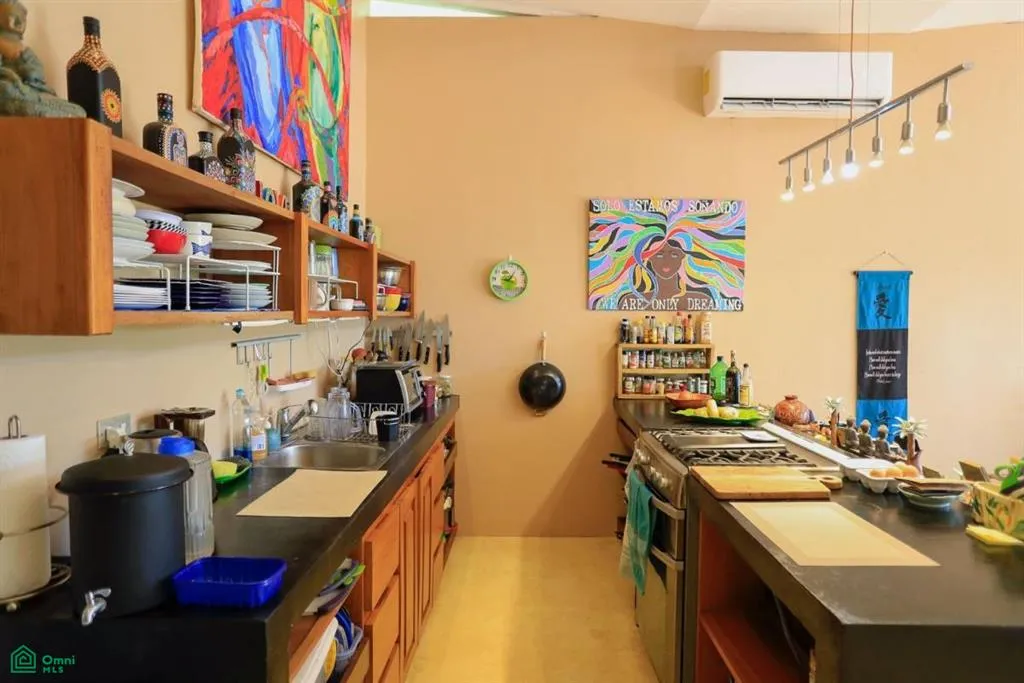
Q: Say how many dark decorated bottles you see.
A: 9